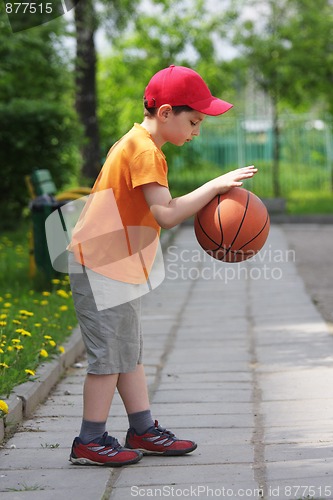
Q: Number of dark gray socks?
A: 2